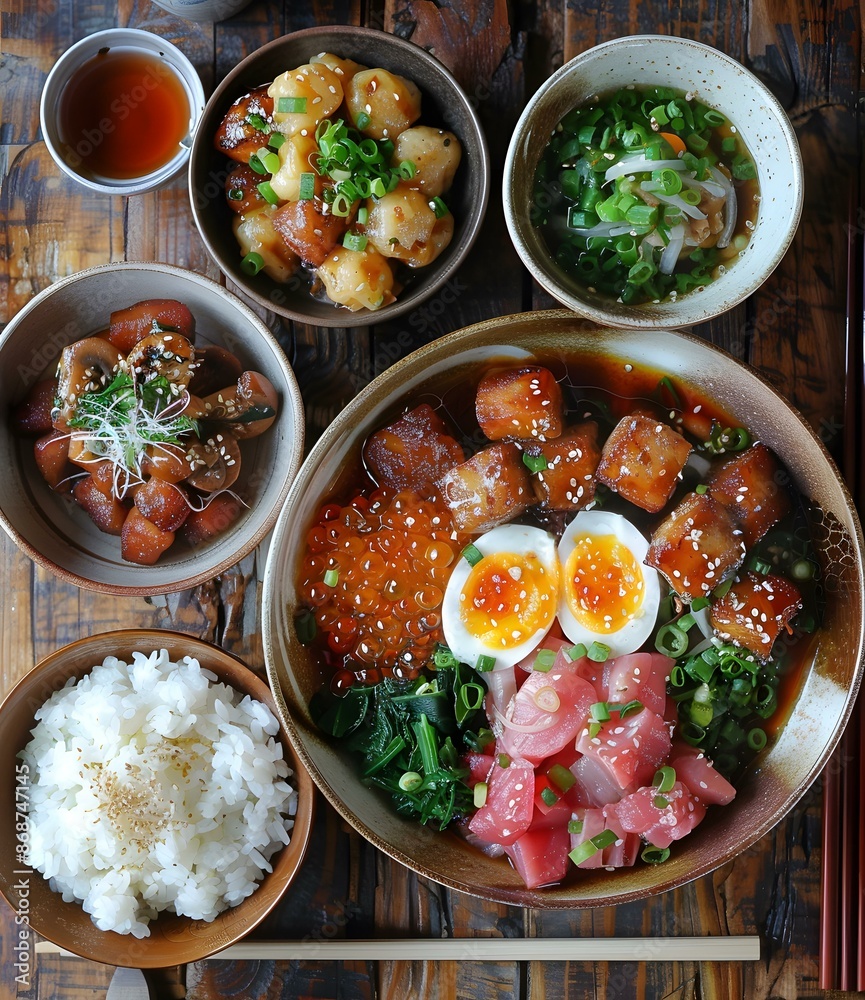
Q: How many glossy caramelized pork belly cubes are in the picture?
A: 8